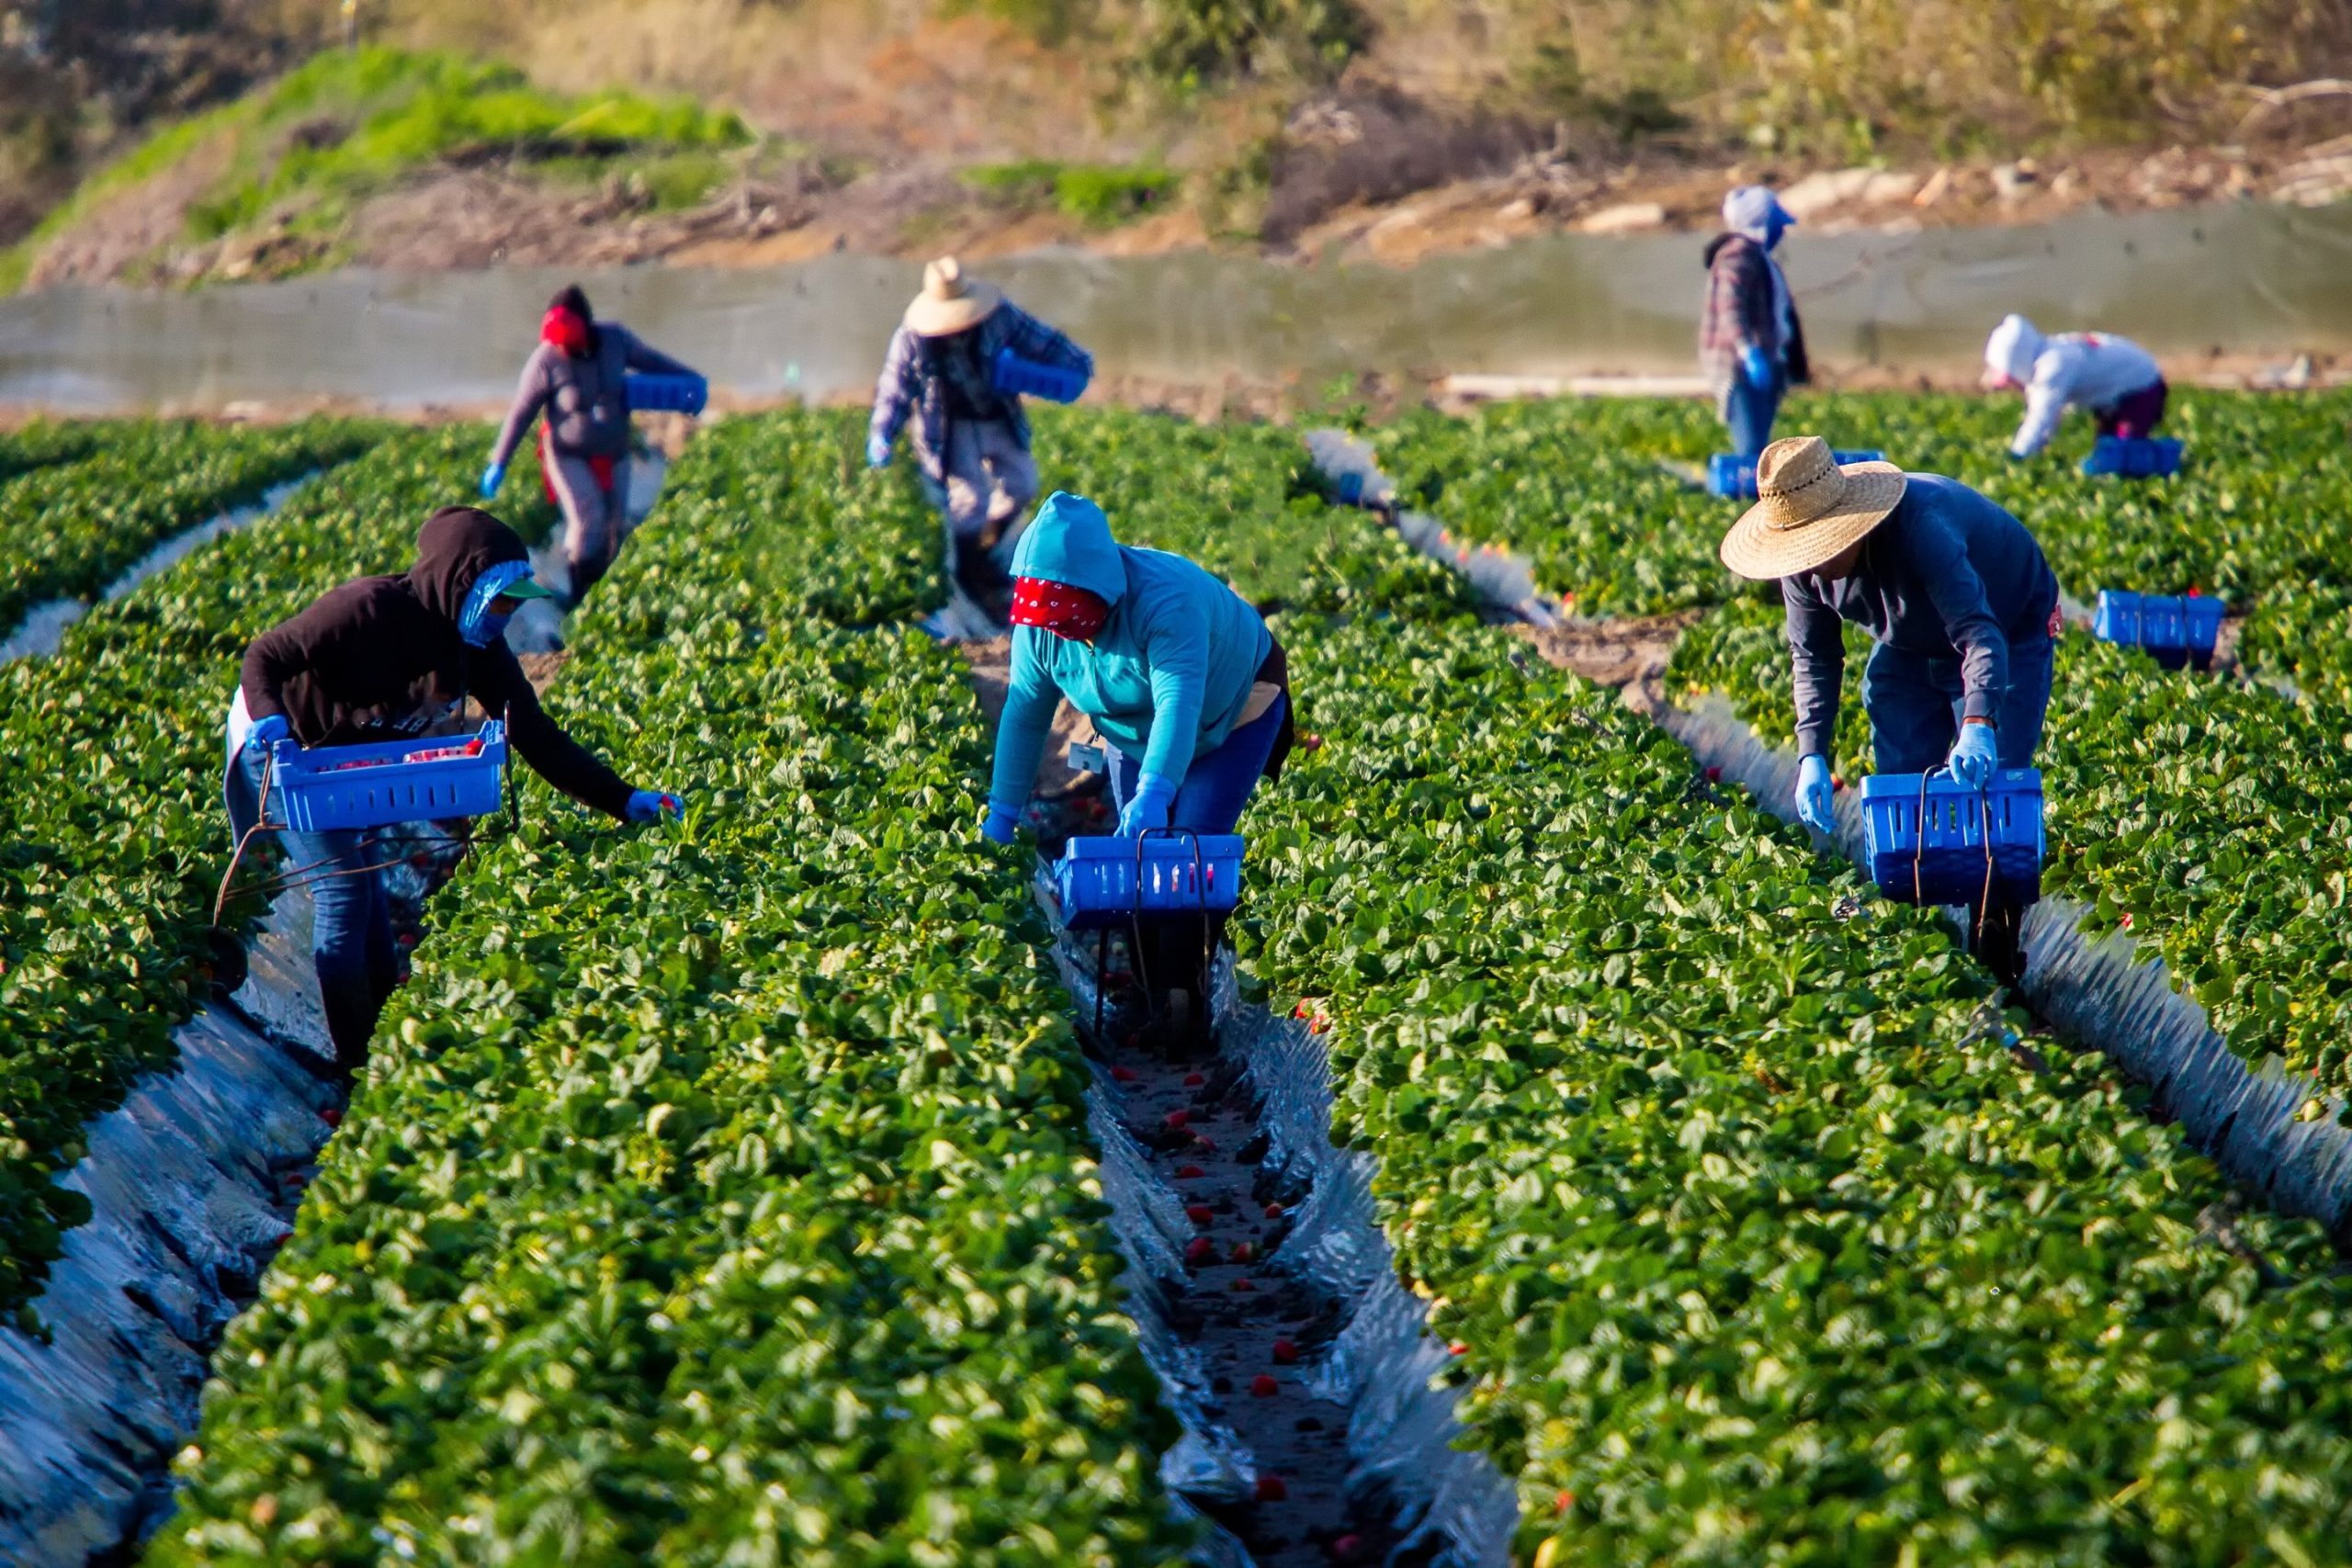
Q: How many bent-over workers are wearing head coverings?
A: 4